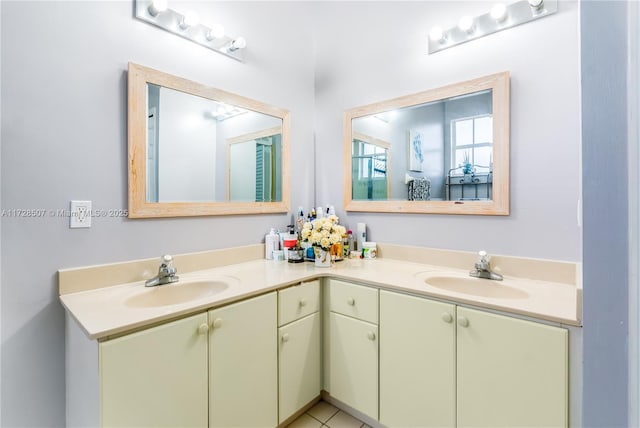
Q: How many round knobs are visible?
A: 8